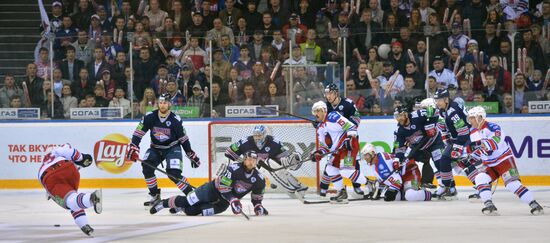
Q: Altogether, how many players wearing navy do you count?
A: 6